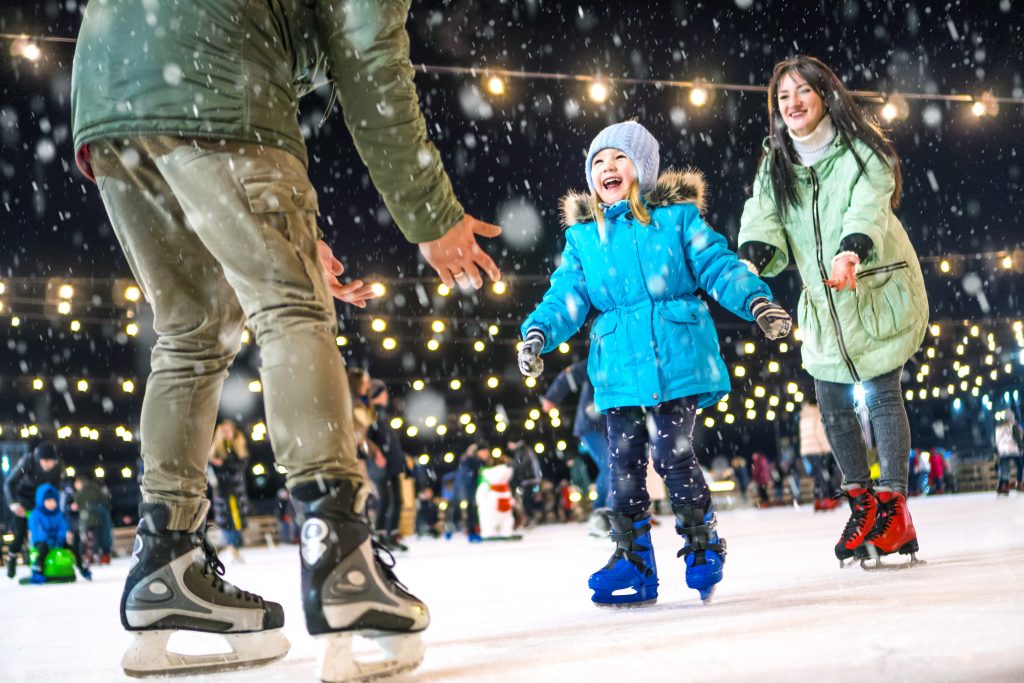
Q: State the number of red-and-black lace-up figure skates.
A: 2